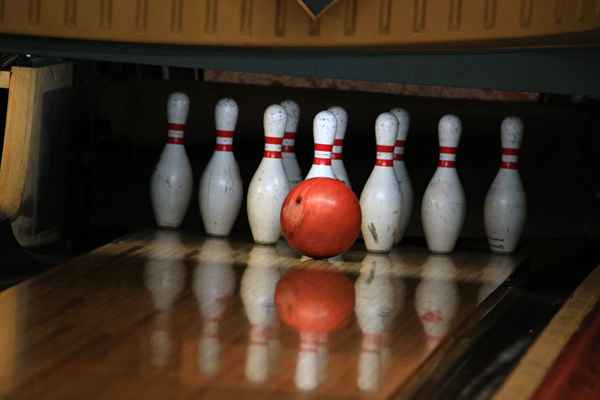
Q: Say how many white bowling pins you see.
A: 10